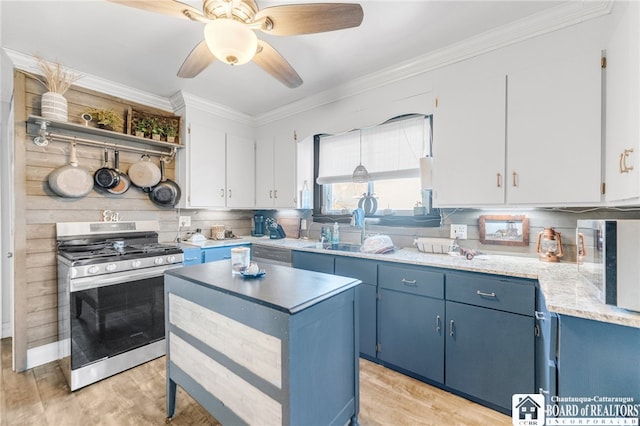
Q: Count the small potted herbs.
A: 3